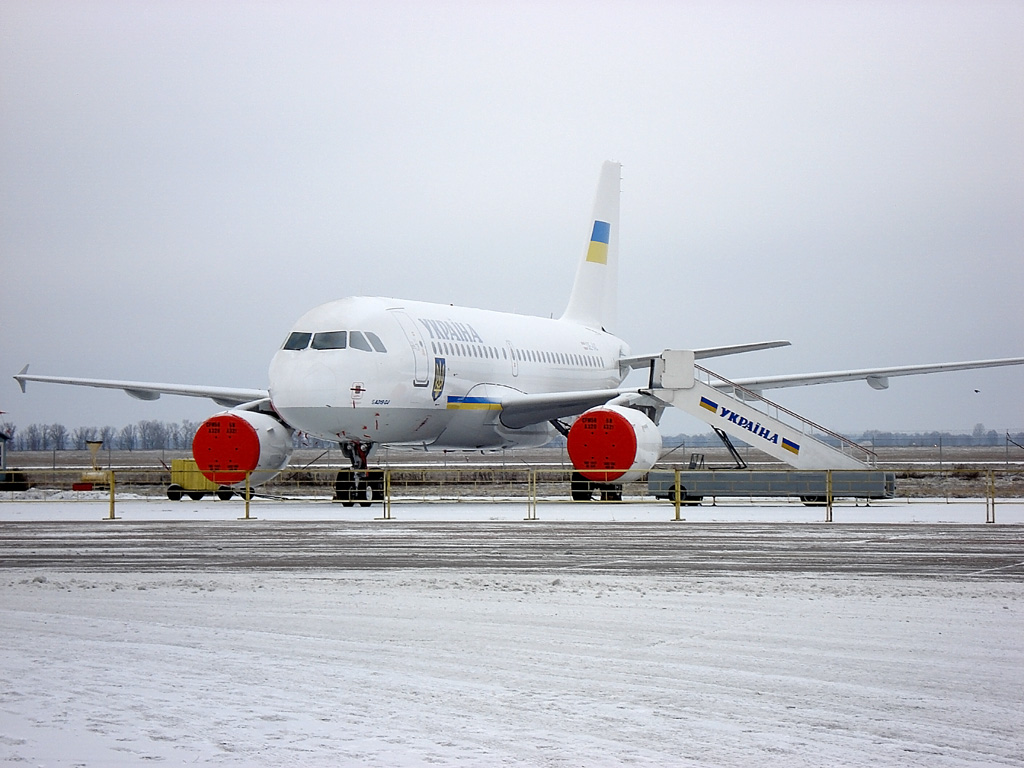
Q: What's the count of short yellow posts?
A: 7